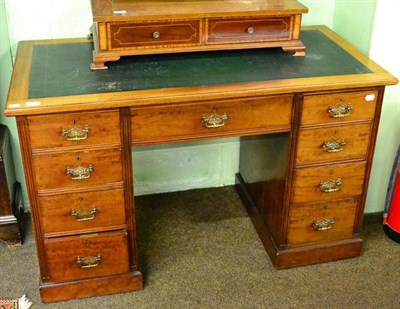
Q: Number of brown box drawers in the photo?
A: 11